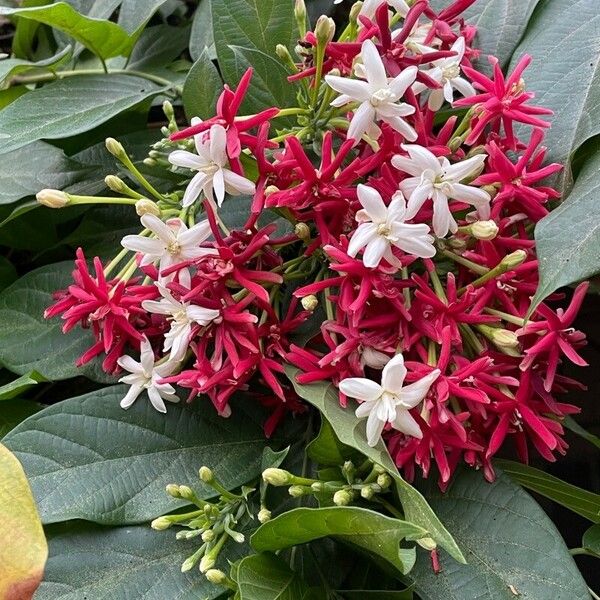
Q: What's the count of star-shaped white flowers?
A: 9